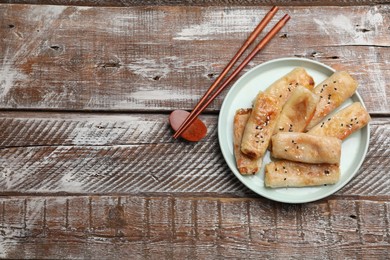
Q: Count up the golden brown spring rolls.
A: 8